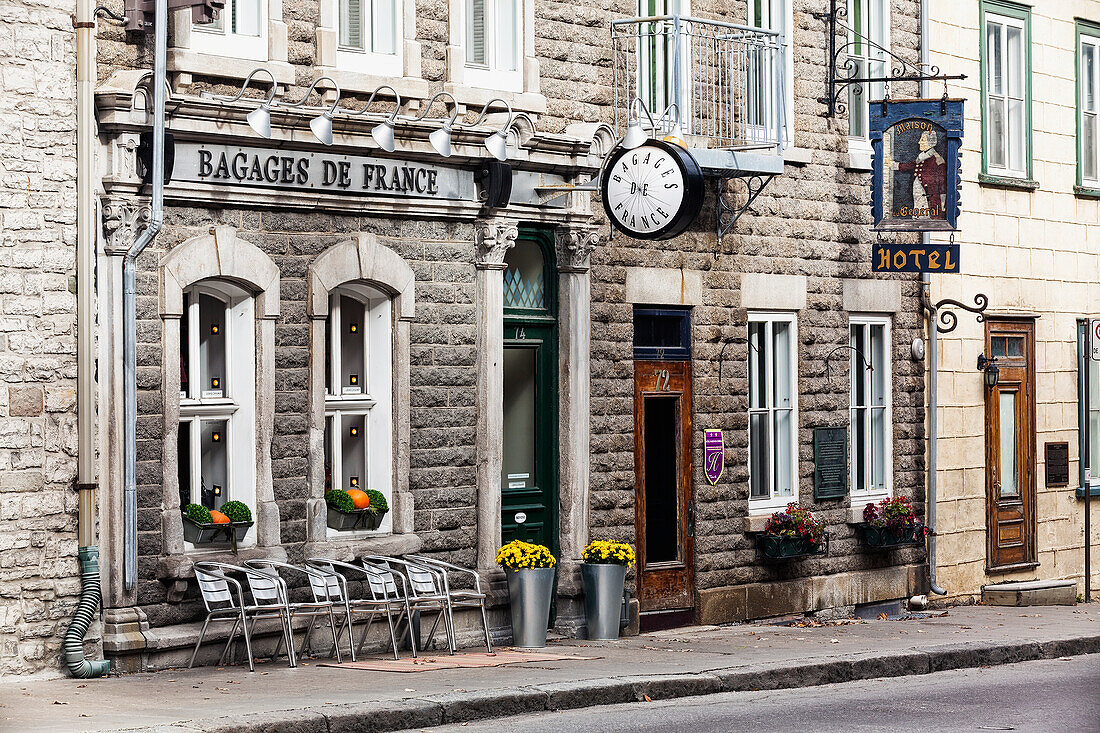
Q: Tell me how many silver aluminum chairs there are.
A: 5